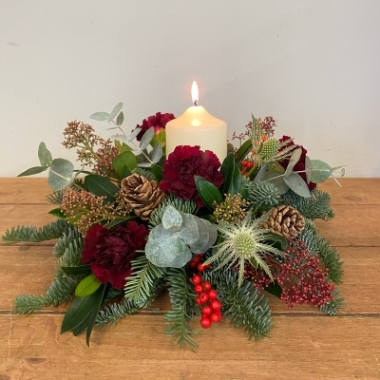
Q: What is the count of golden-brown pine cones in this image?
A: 2